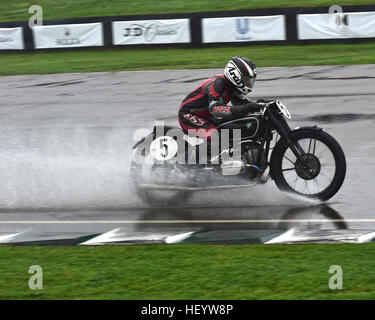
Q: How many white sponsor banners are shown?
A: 5